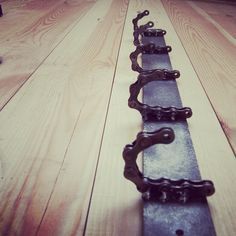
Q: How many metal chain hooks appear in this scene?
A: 5